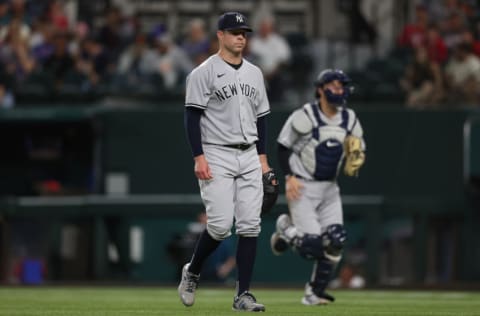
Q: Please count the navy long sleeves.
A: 3